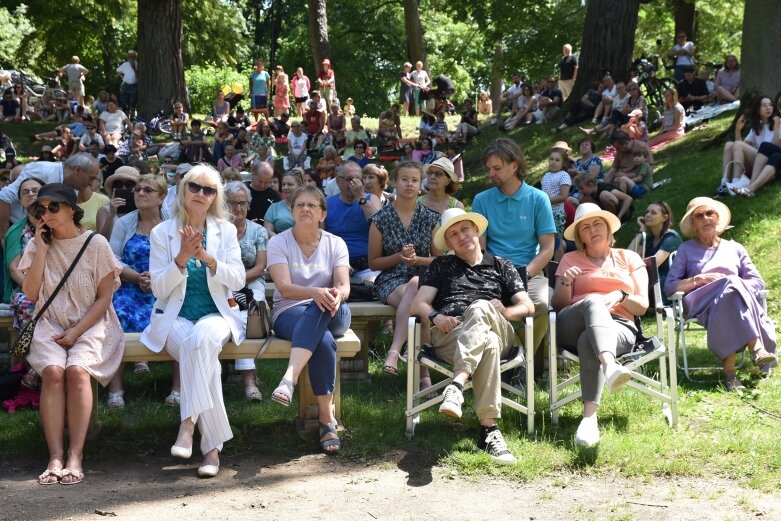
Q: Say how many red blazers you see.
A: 0